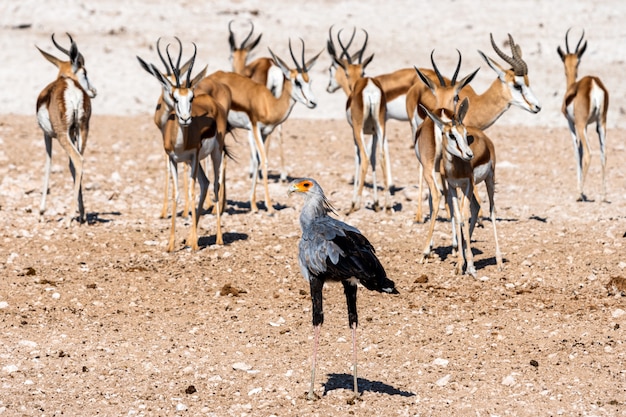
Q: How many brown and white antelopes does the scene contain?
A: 11